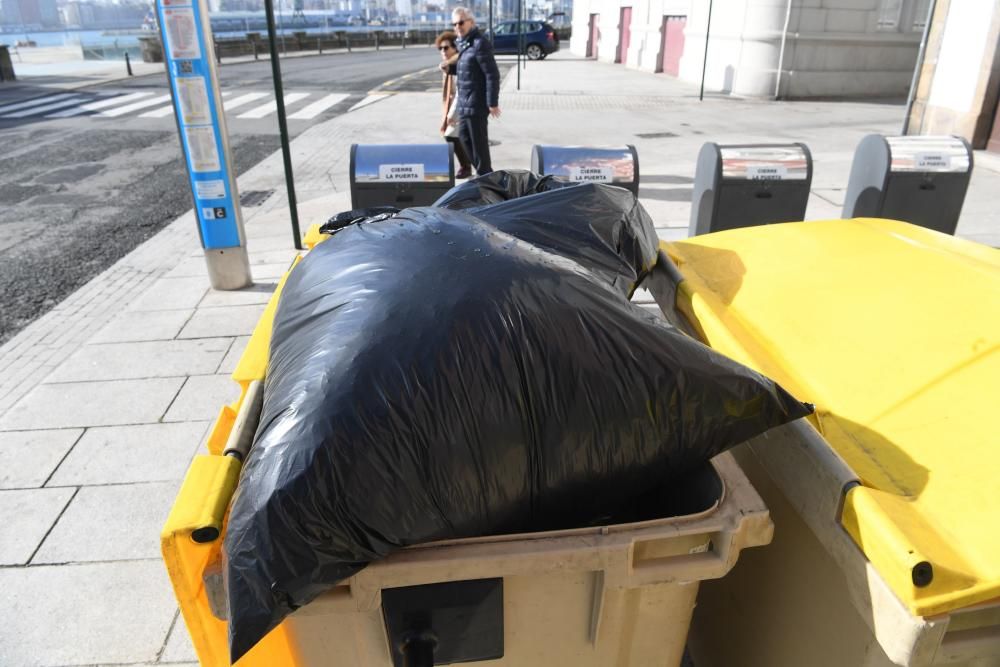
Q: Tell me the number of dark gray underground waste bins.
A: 4